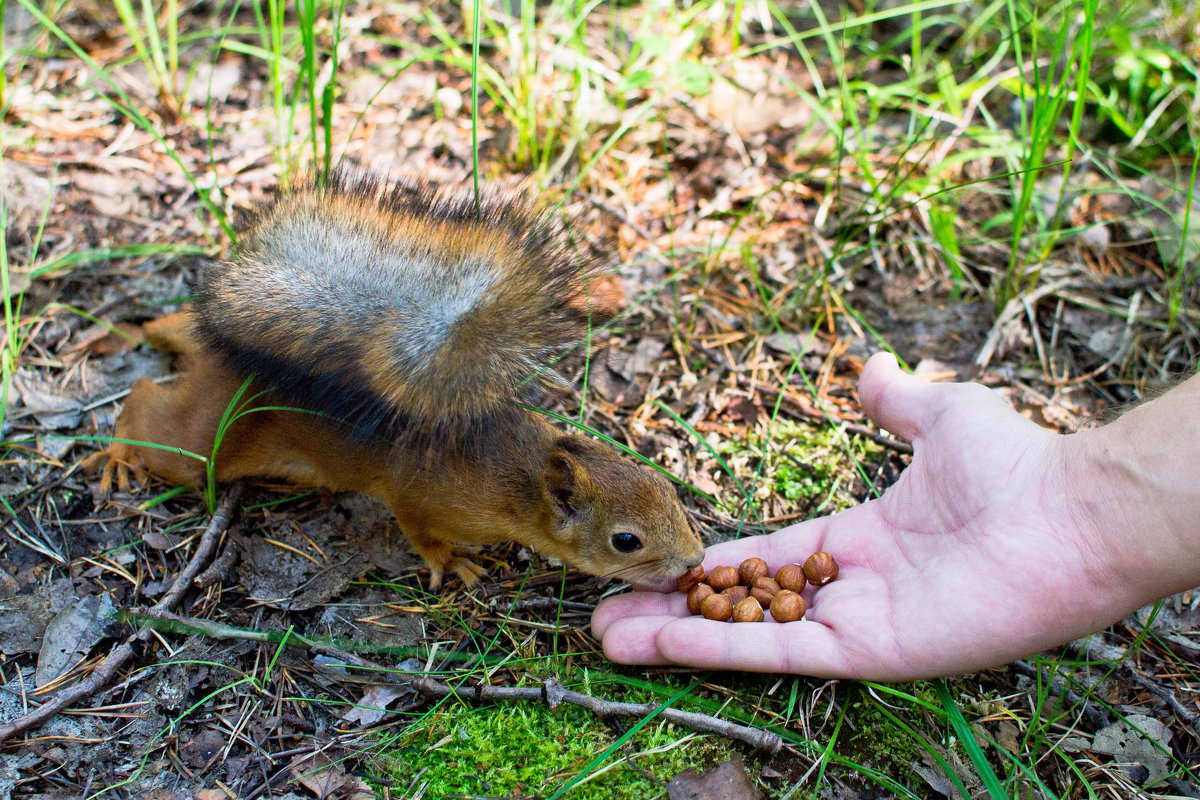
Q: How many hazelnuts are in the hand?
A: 11